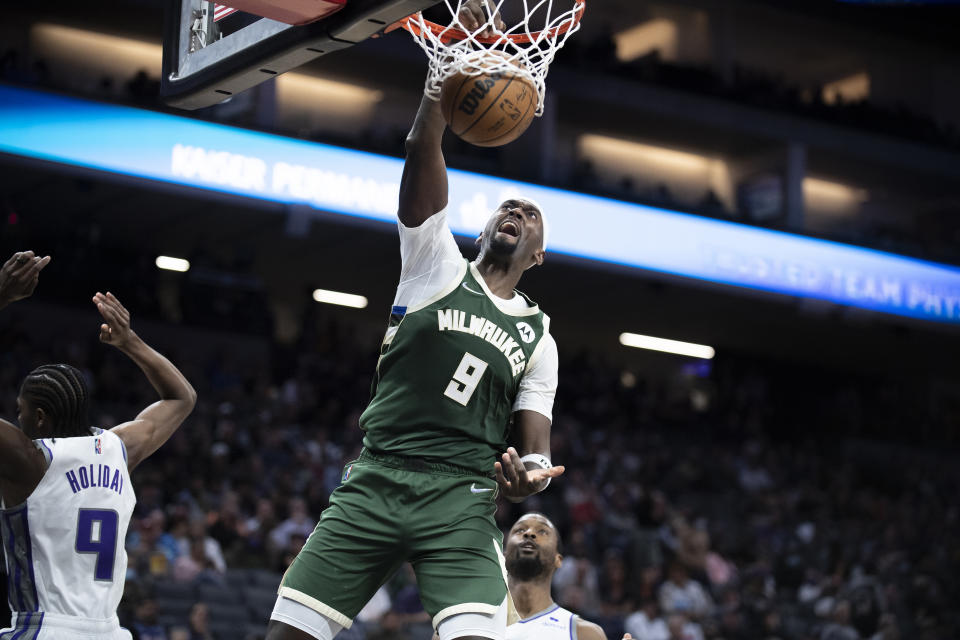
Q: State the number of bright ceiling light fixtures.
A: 3